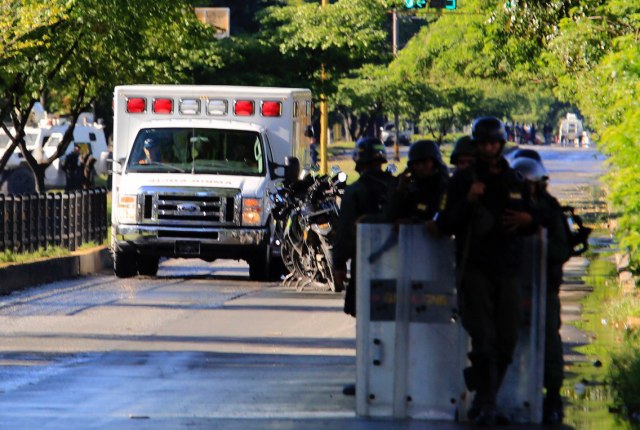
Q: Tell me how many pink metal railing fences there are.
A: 0